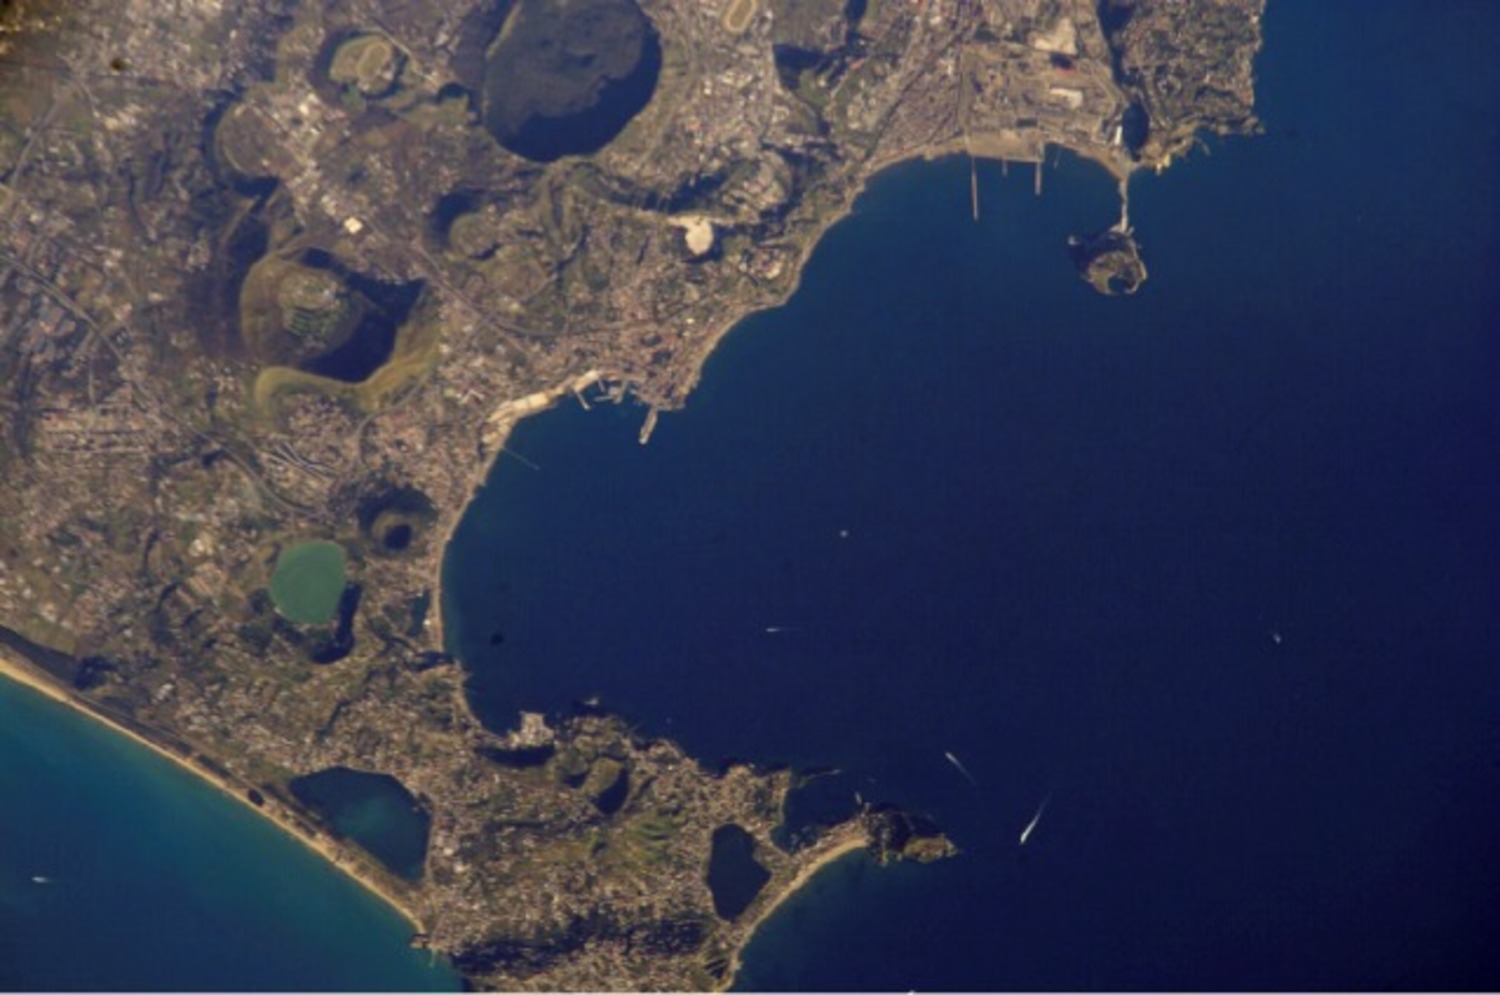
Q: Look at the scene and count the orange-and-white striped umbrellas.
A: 0